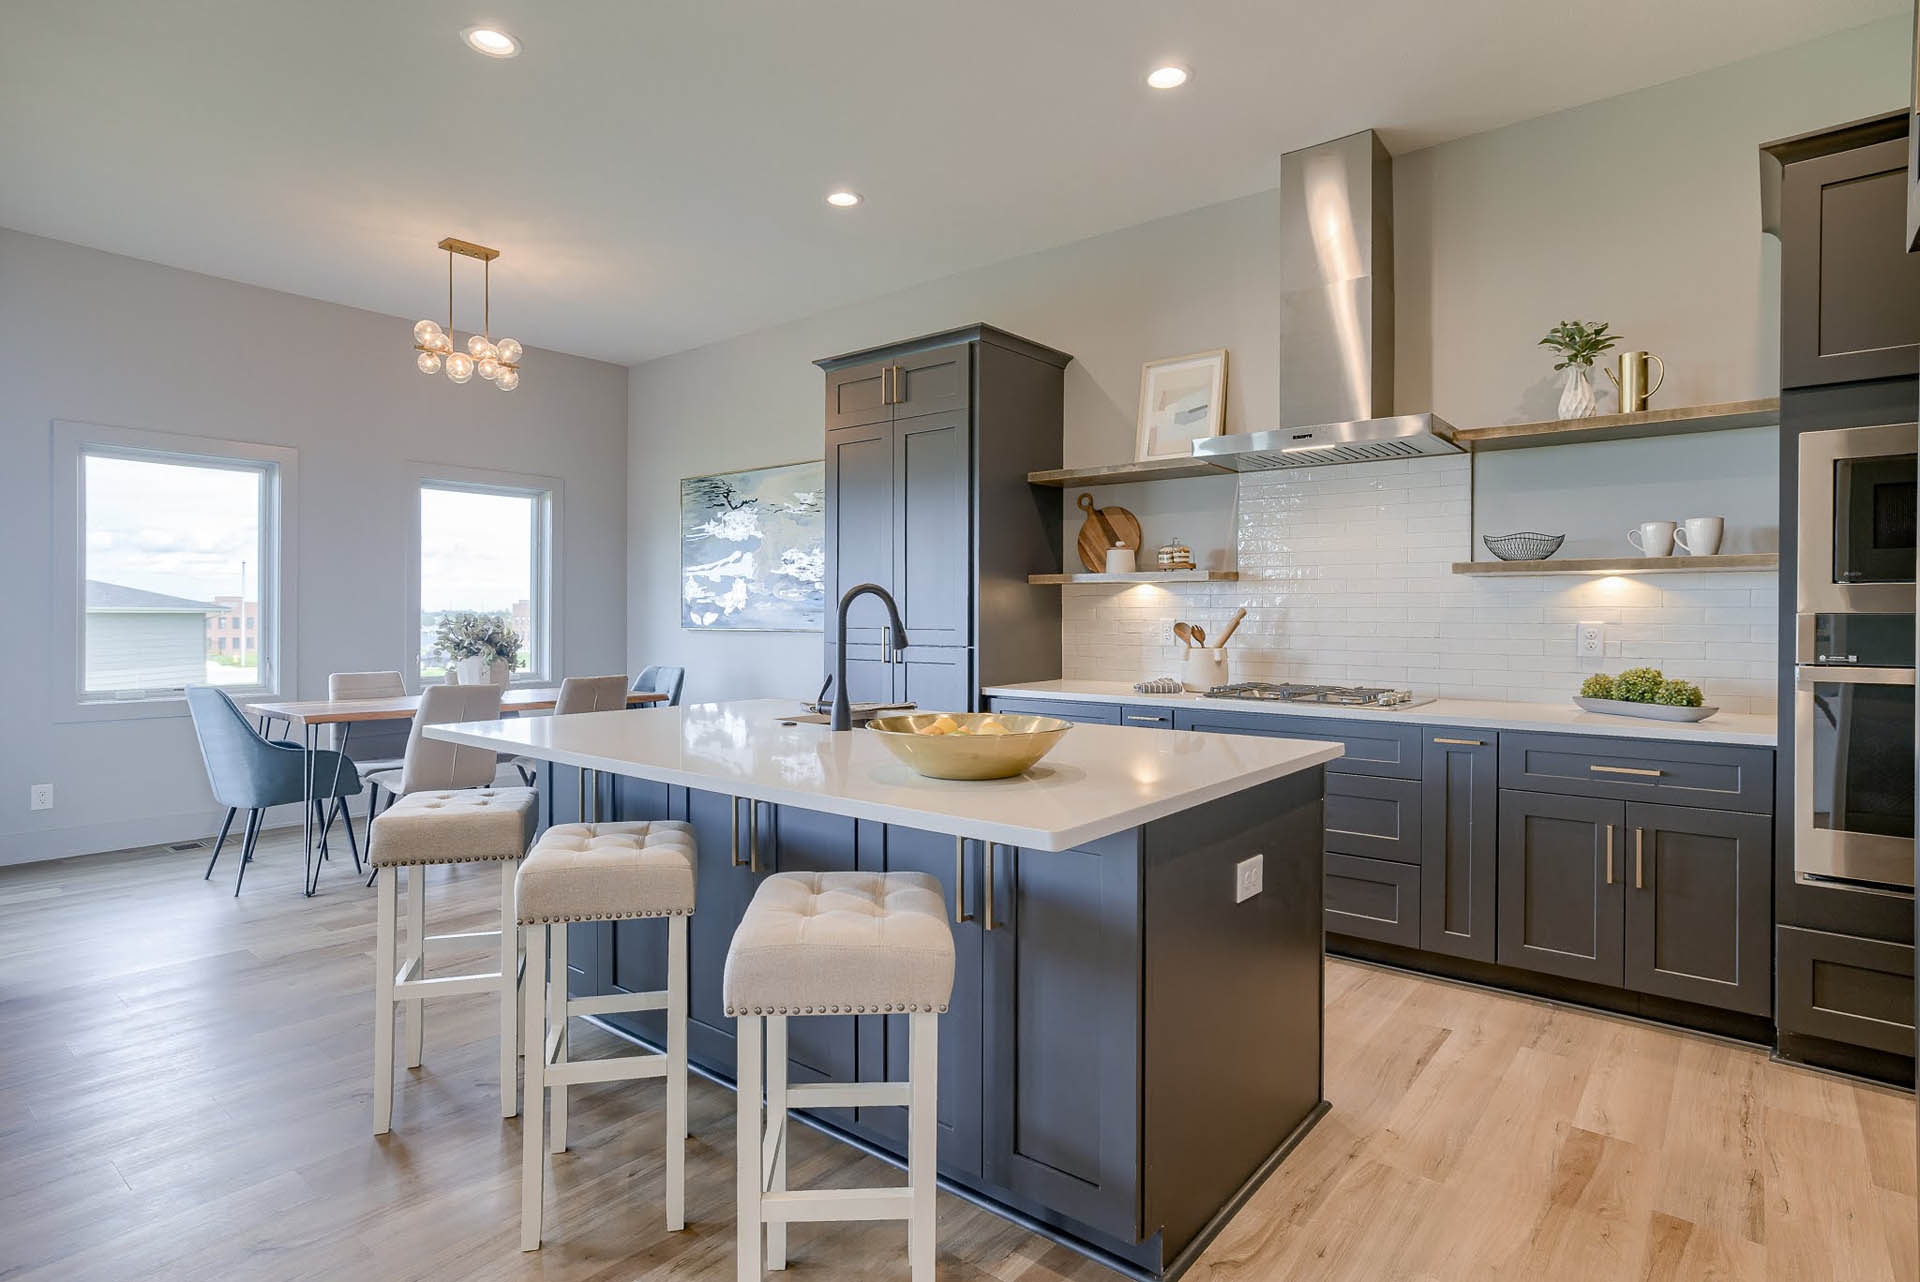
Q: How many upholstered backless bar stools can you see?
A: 3